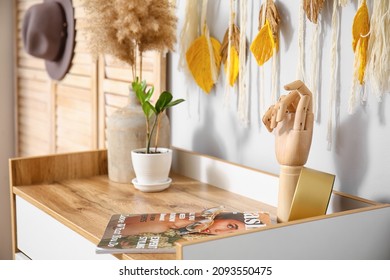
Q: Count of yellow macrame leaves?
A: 4